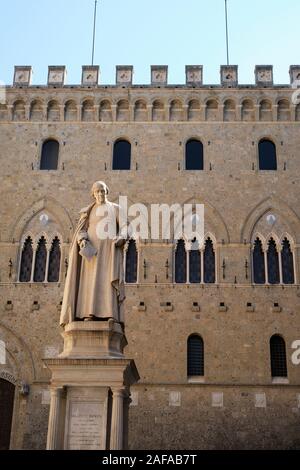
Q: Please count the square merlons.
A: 9